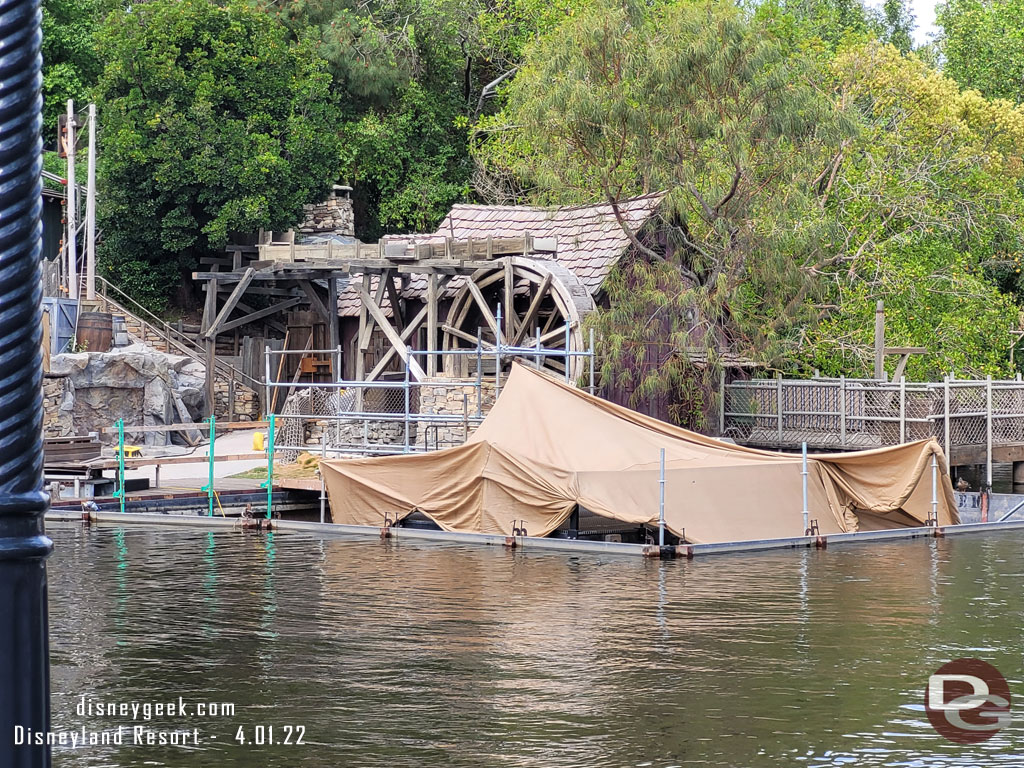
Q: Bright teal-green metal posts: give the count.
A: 3